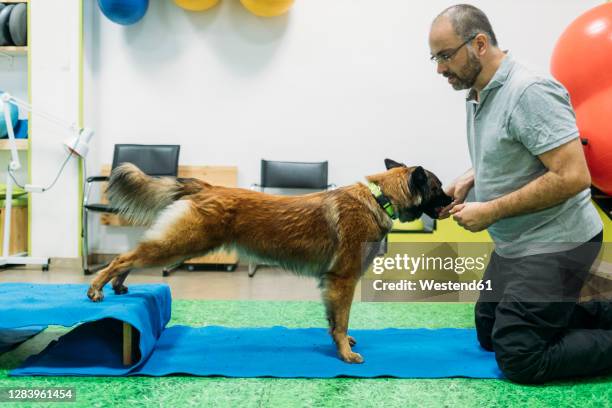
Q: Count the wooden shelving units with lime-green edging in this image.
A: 1